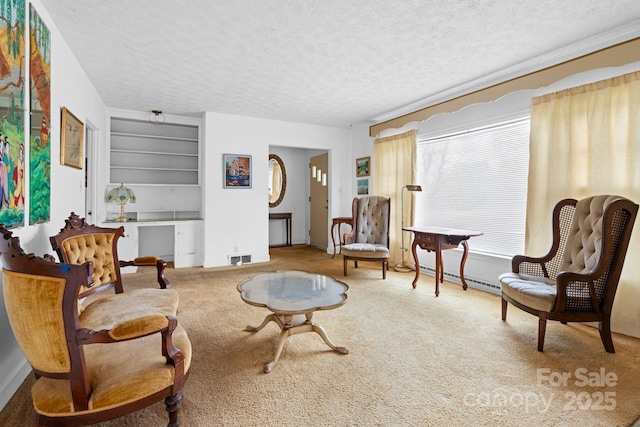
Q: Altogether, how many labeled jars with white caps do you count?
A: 0